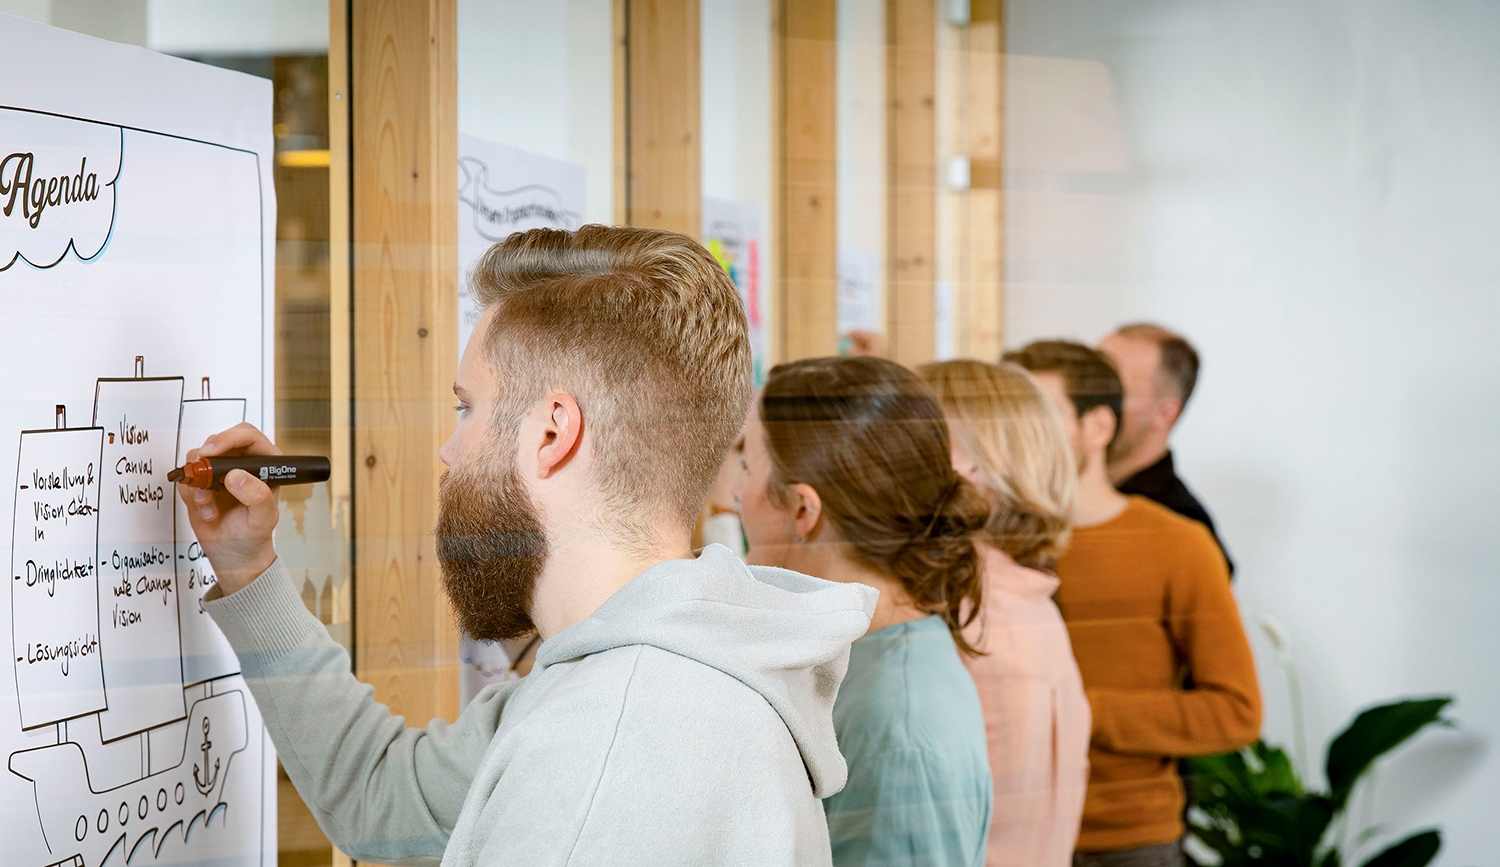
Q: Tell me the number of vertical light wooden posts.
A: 5